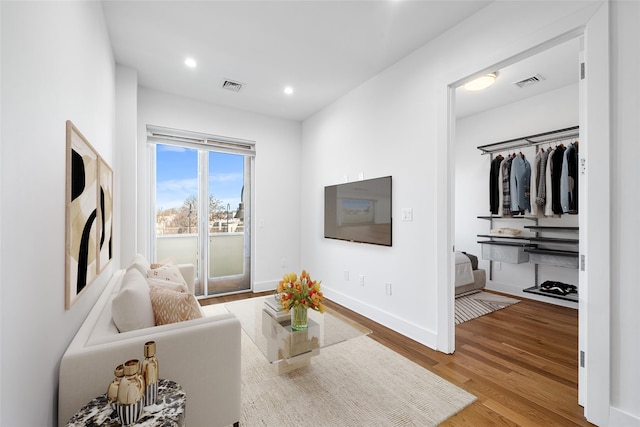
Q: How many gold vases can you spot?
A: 3